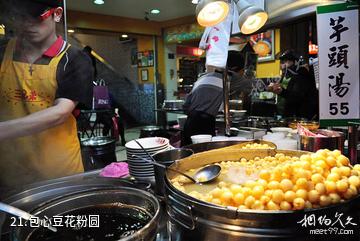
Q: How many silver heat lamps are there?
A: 2